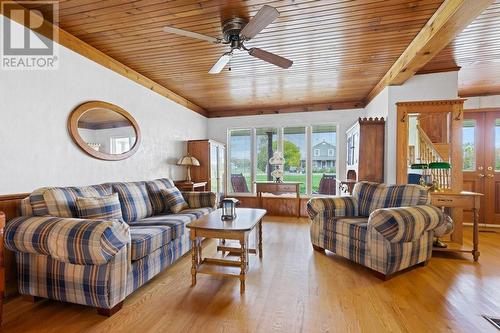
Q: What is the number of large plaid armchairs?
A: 1